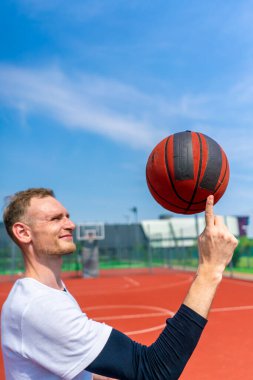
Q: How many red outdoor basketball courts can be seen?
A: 1